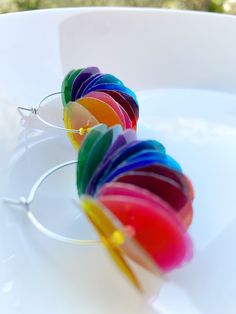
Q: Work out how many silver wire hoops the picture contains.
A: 2